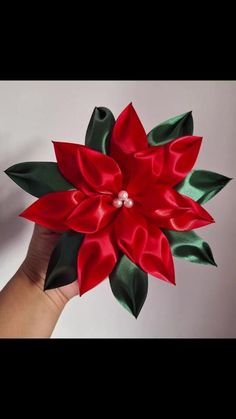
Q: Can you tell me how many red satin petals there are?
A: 12